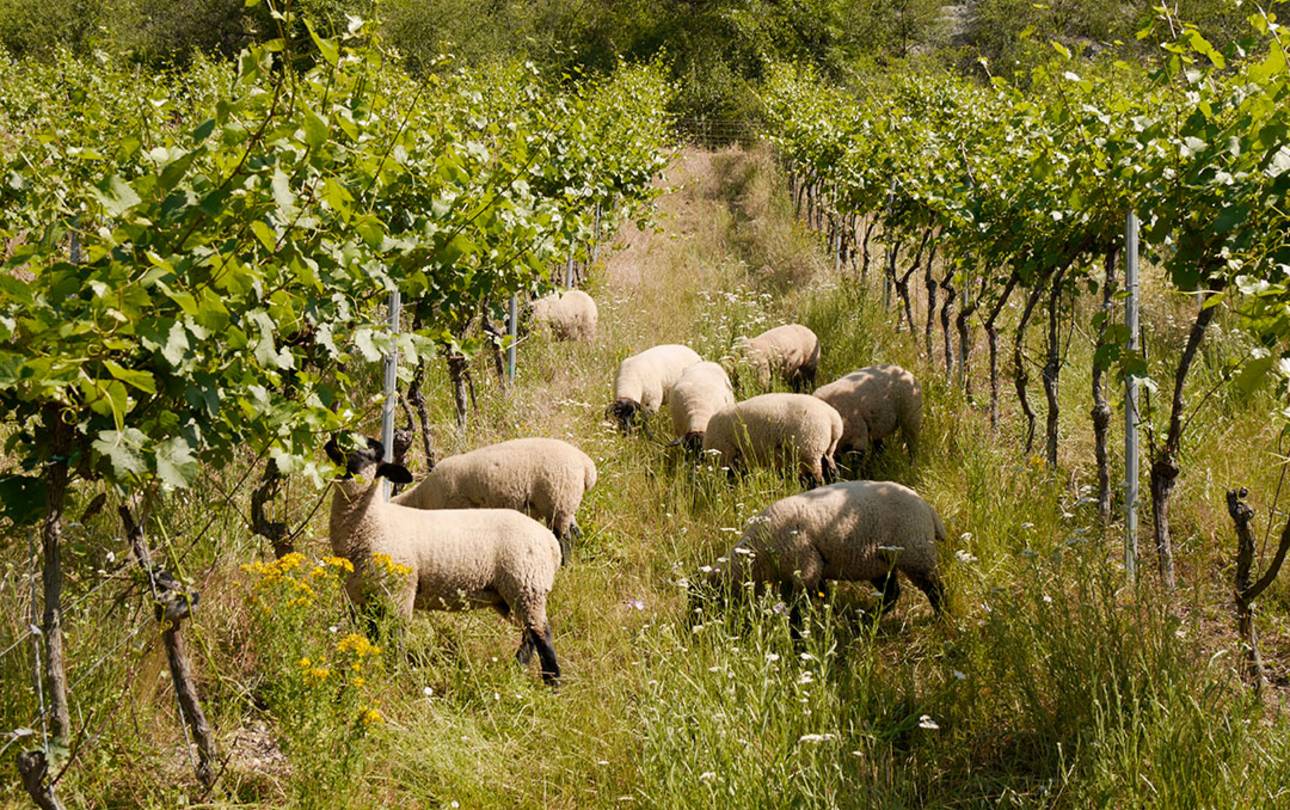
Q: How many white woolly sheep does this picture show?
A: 9